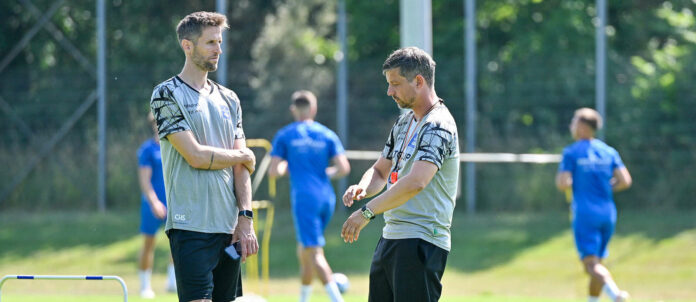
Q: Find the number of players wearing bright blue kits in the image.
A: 3